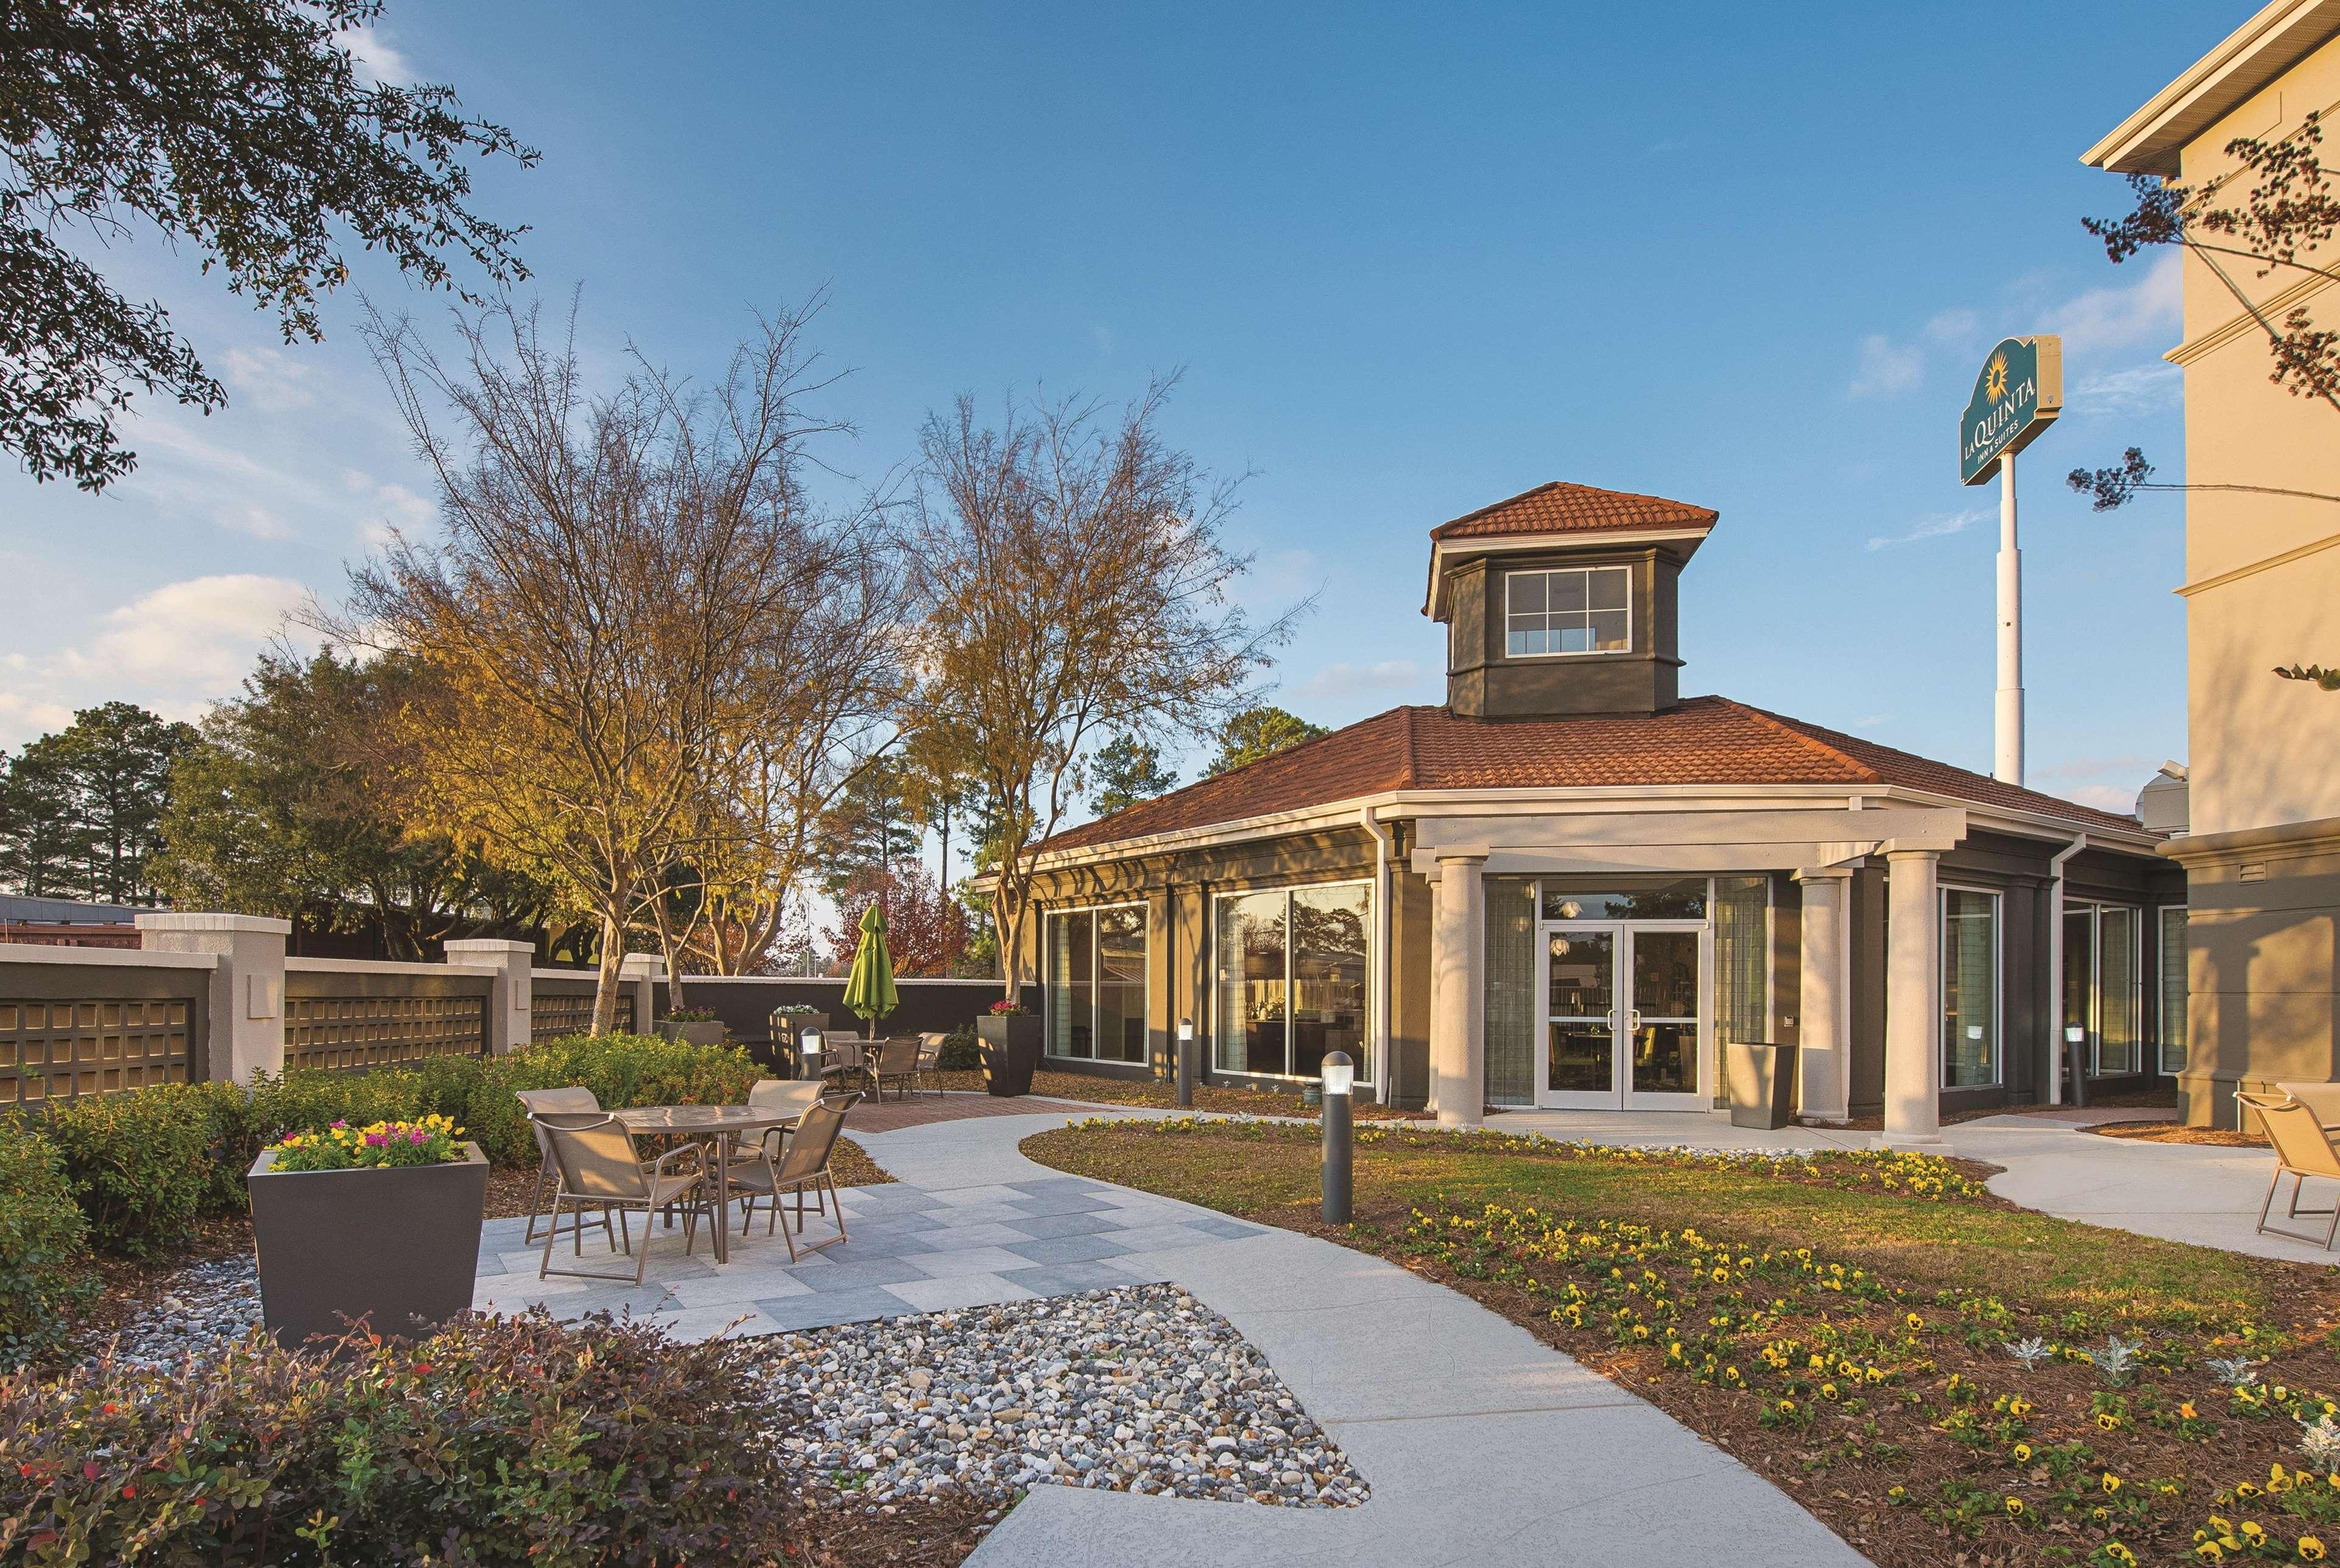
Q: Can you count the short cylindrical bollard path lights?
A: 4